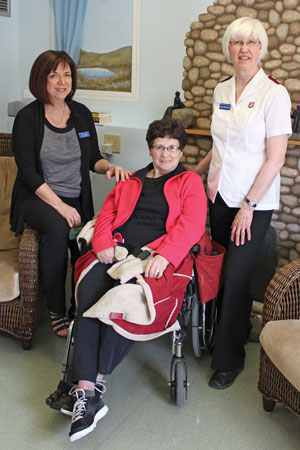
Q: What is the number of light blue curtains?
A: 1